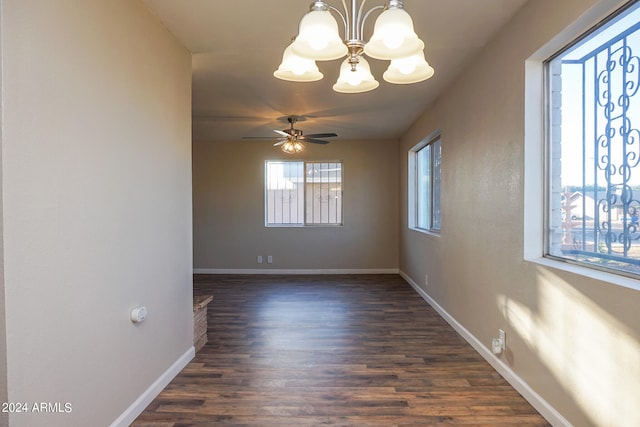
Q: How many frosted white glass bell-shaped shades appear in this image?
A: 5